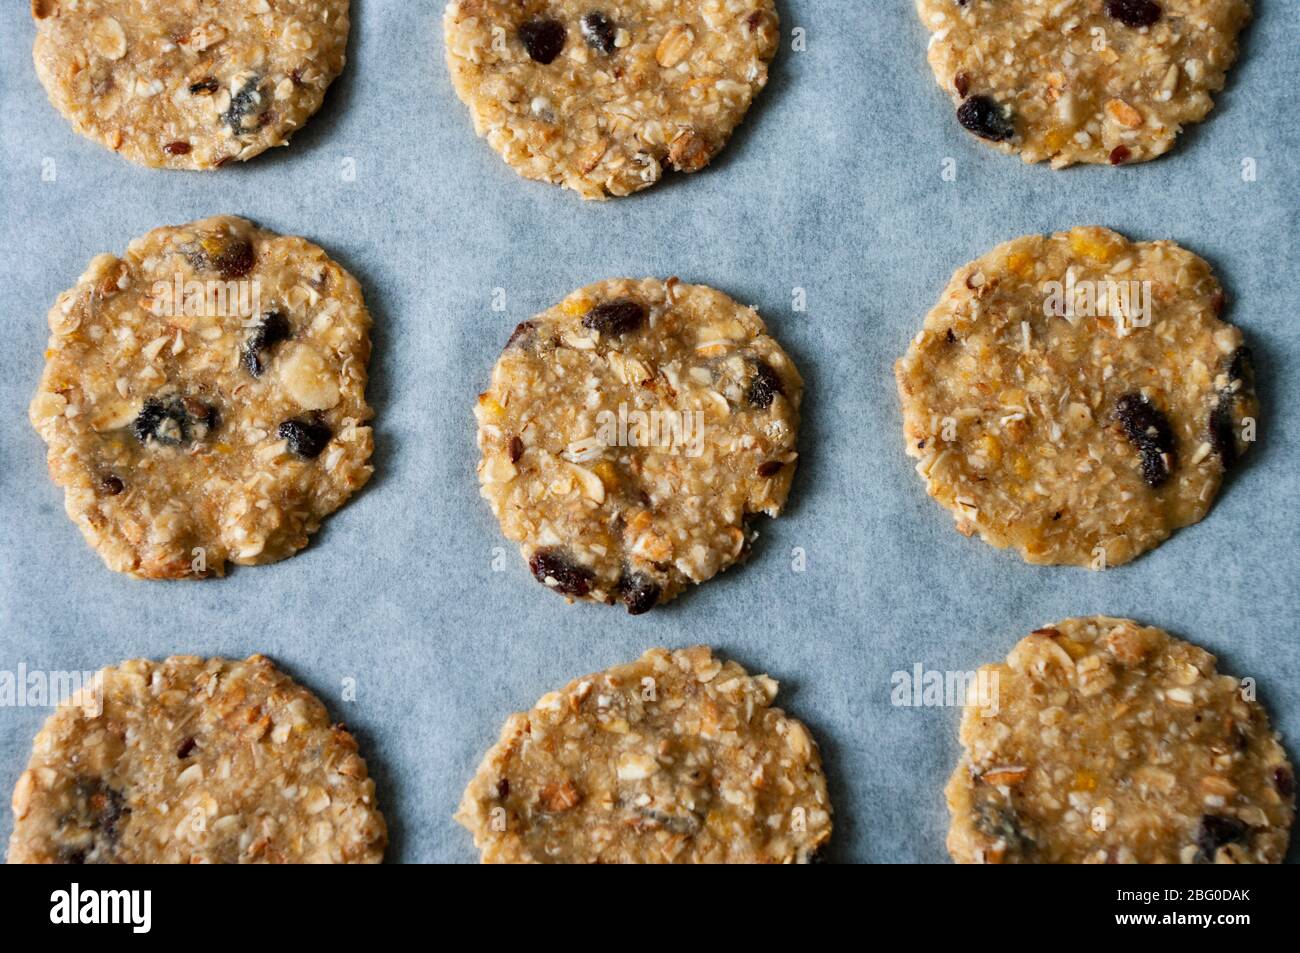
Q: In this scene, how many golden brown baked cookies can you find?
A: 9